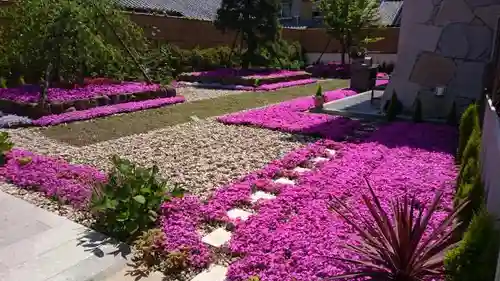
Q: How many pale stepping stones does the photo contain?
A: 8